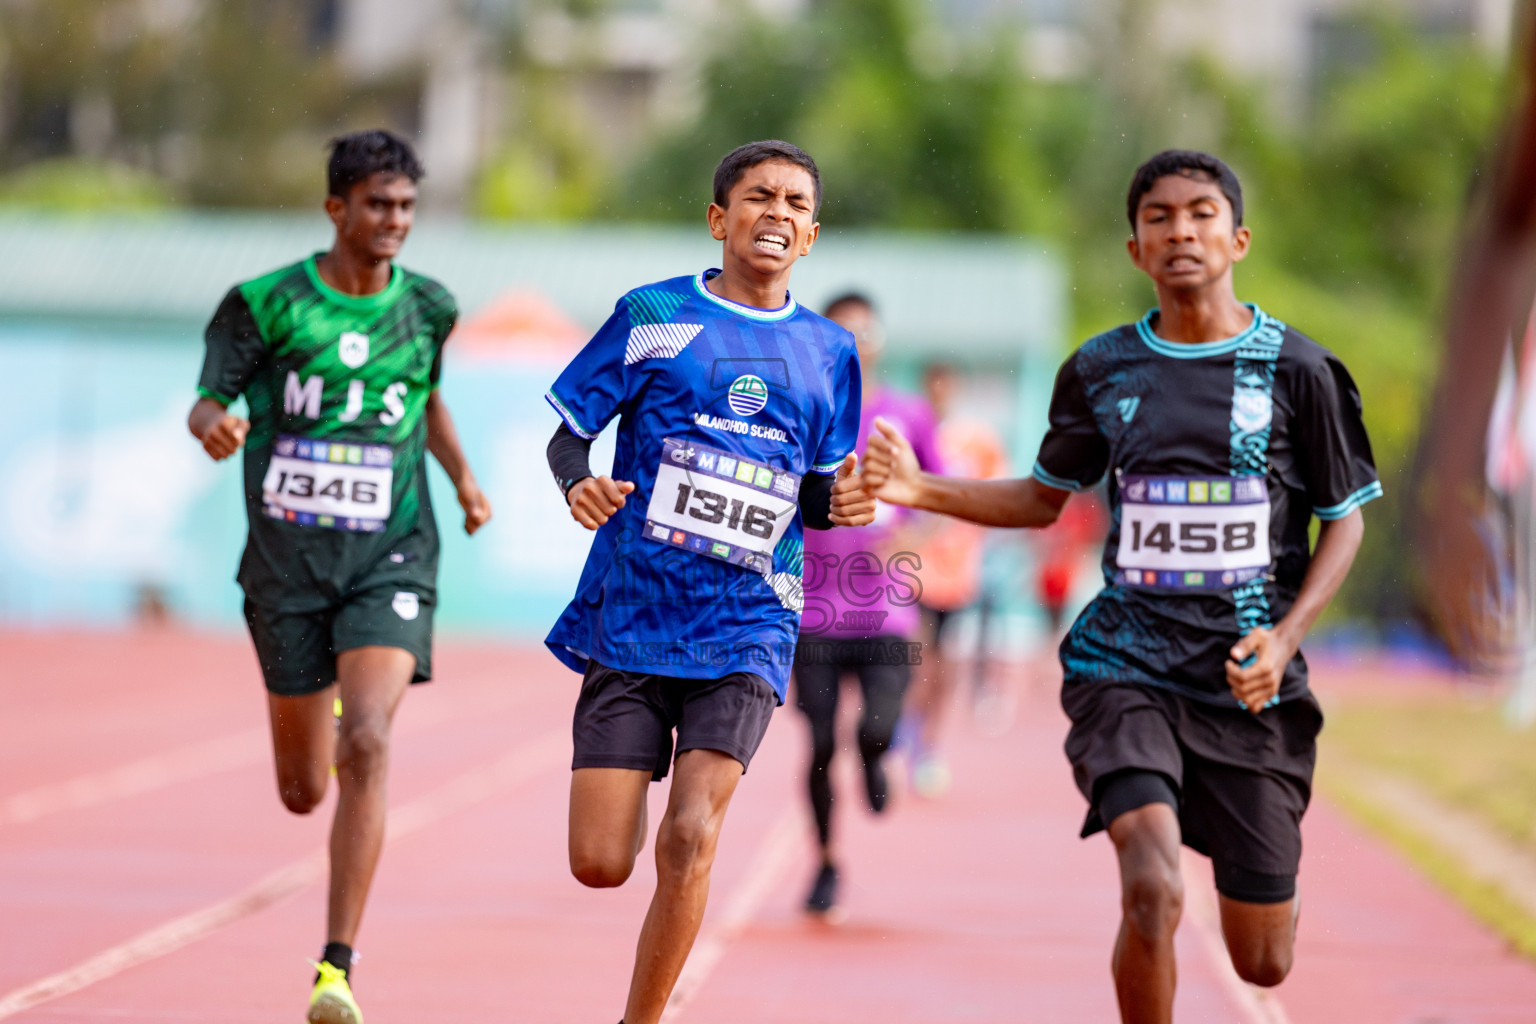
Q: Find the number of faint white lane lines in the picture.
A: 4